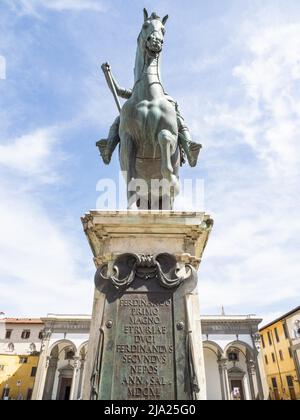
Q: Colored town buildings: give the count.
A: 2